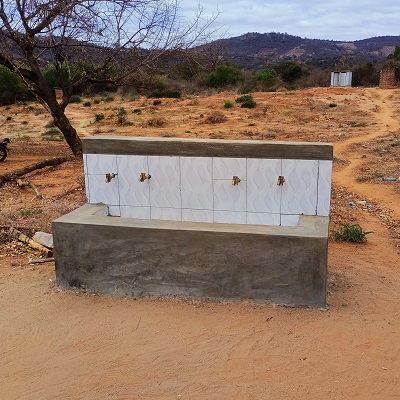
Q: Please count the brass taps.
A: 4